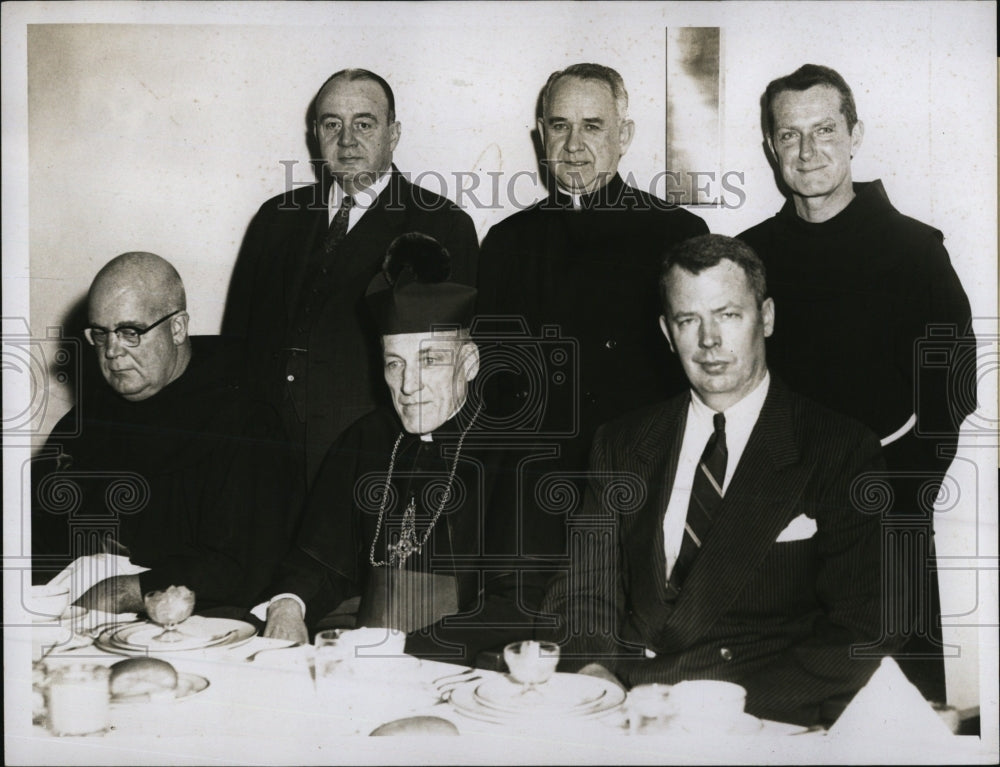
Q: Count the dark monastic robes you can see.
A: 2